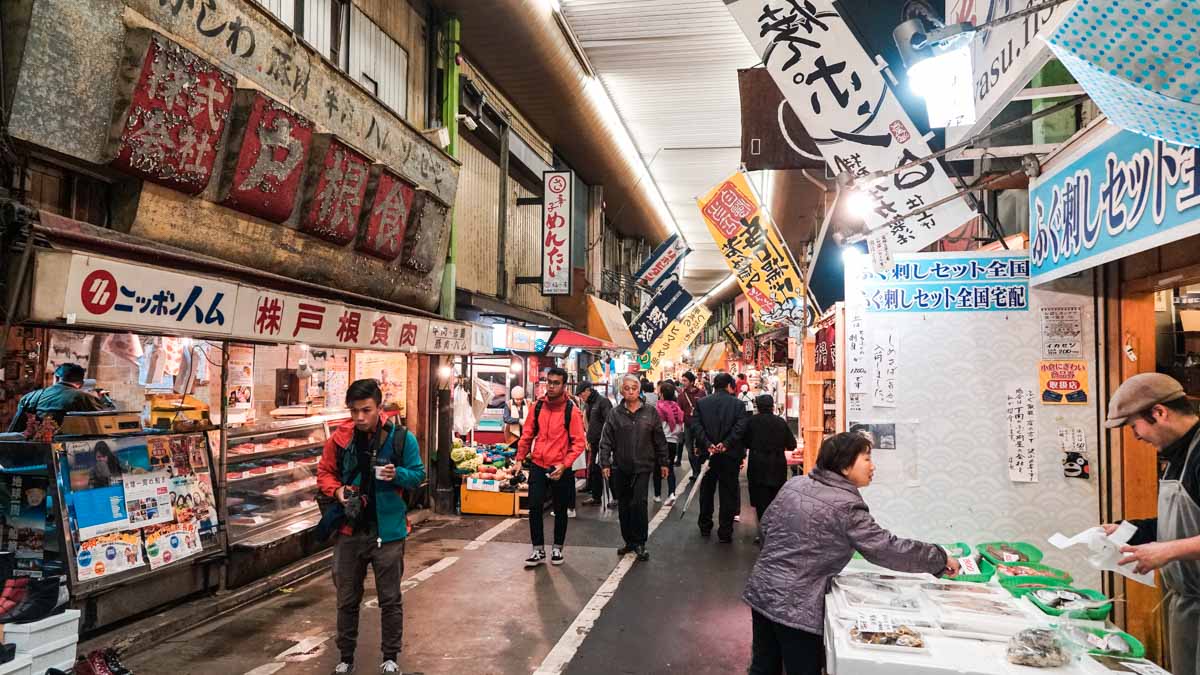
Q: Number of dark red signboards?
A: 4